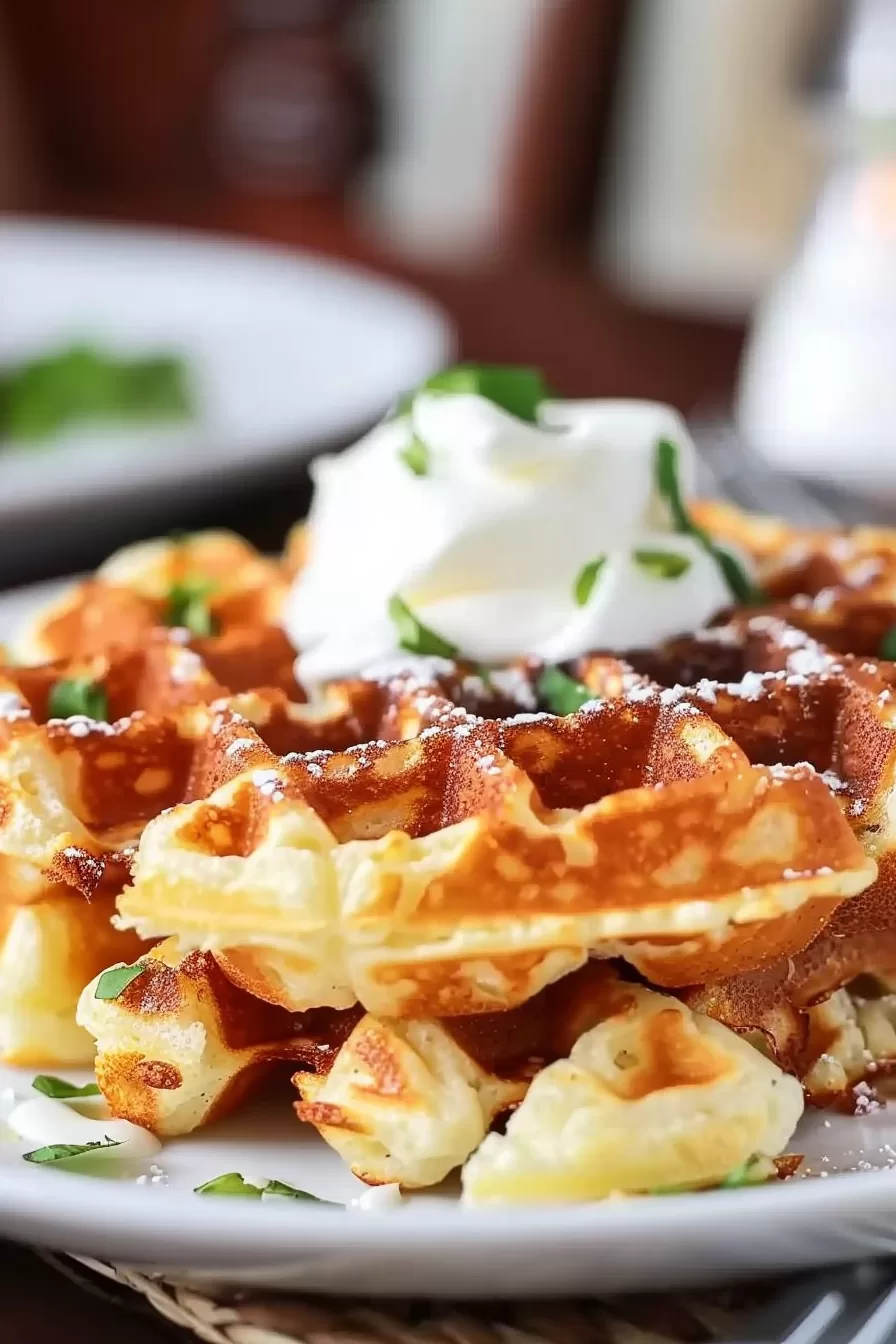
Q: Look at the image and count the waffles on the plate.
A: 2